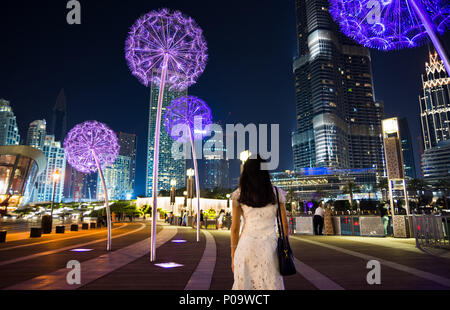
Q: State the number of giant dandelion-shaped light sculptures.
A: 4